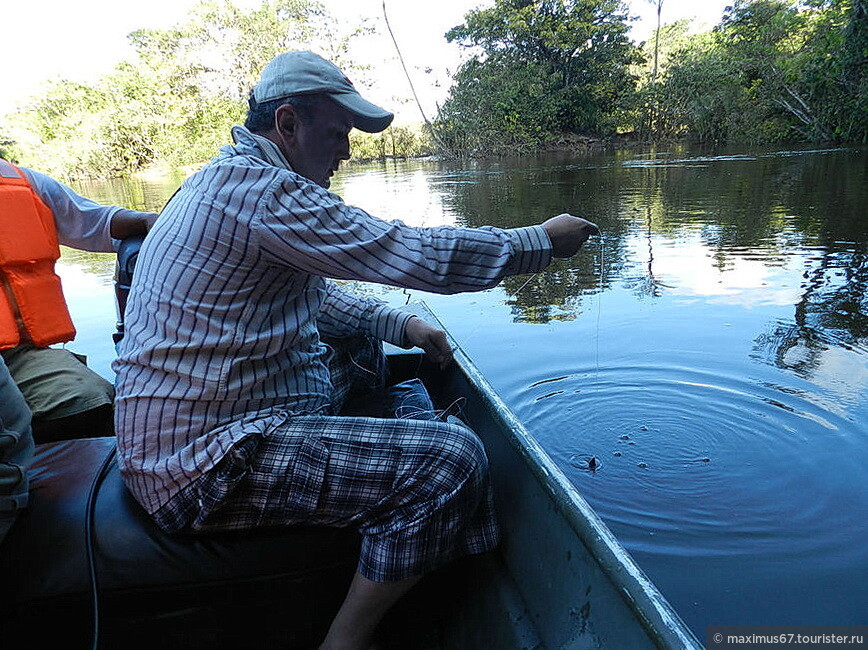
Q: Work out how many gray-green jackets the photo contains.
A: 0